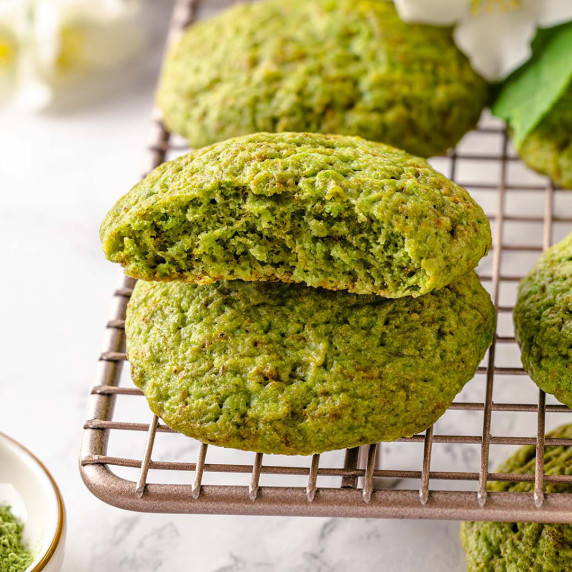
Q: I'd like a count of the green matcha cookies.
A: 6